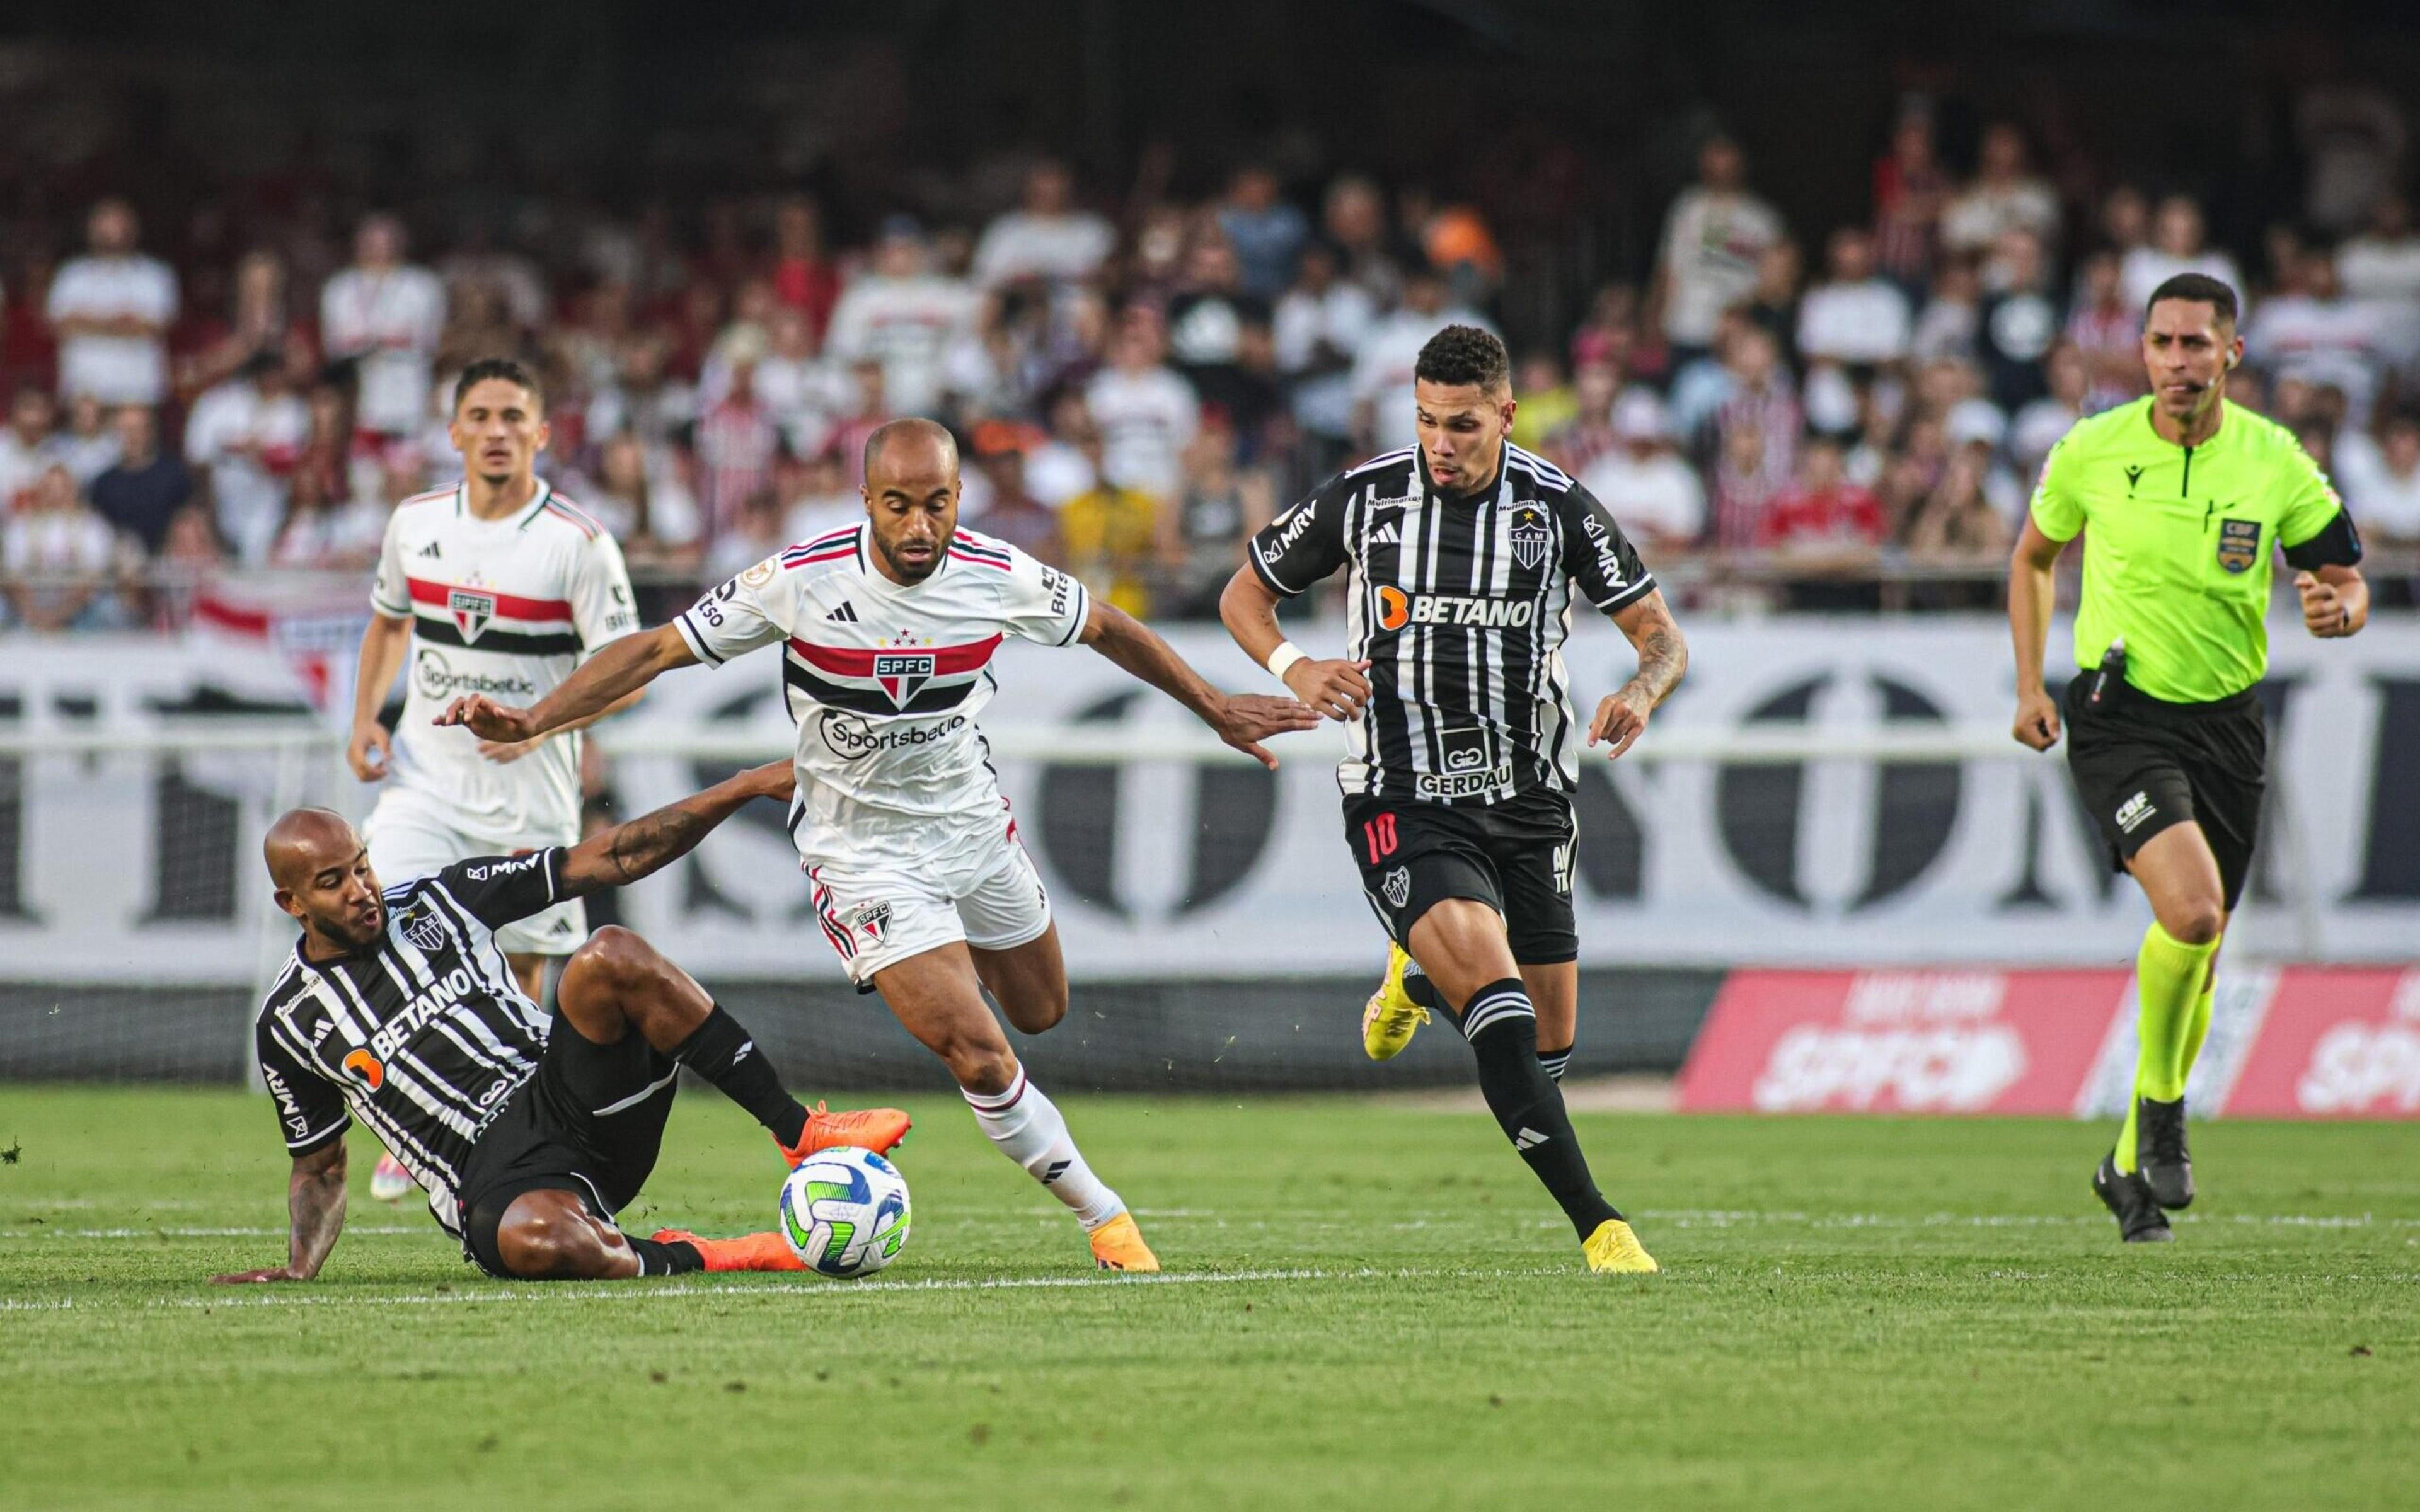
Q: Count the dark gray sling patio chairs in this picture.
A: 0